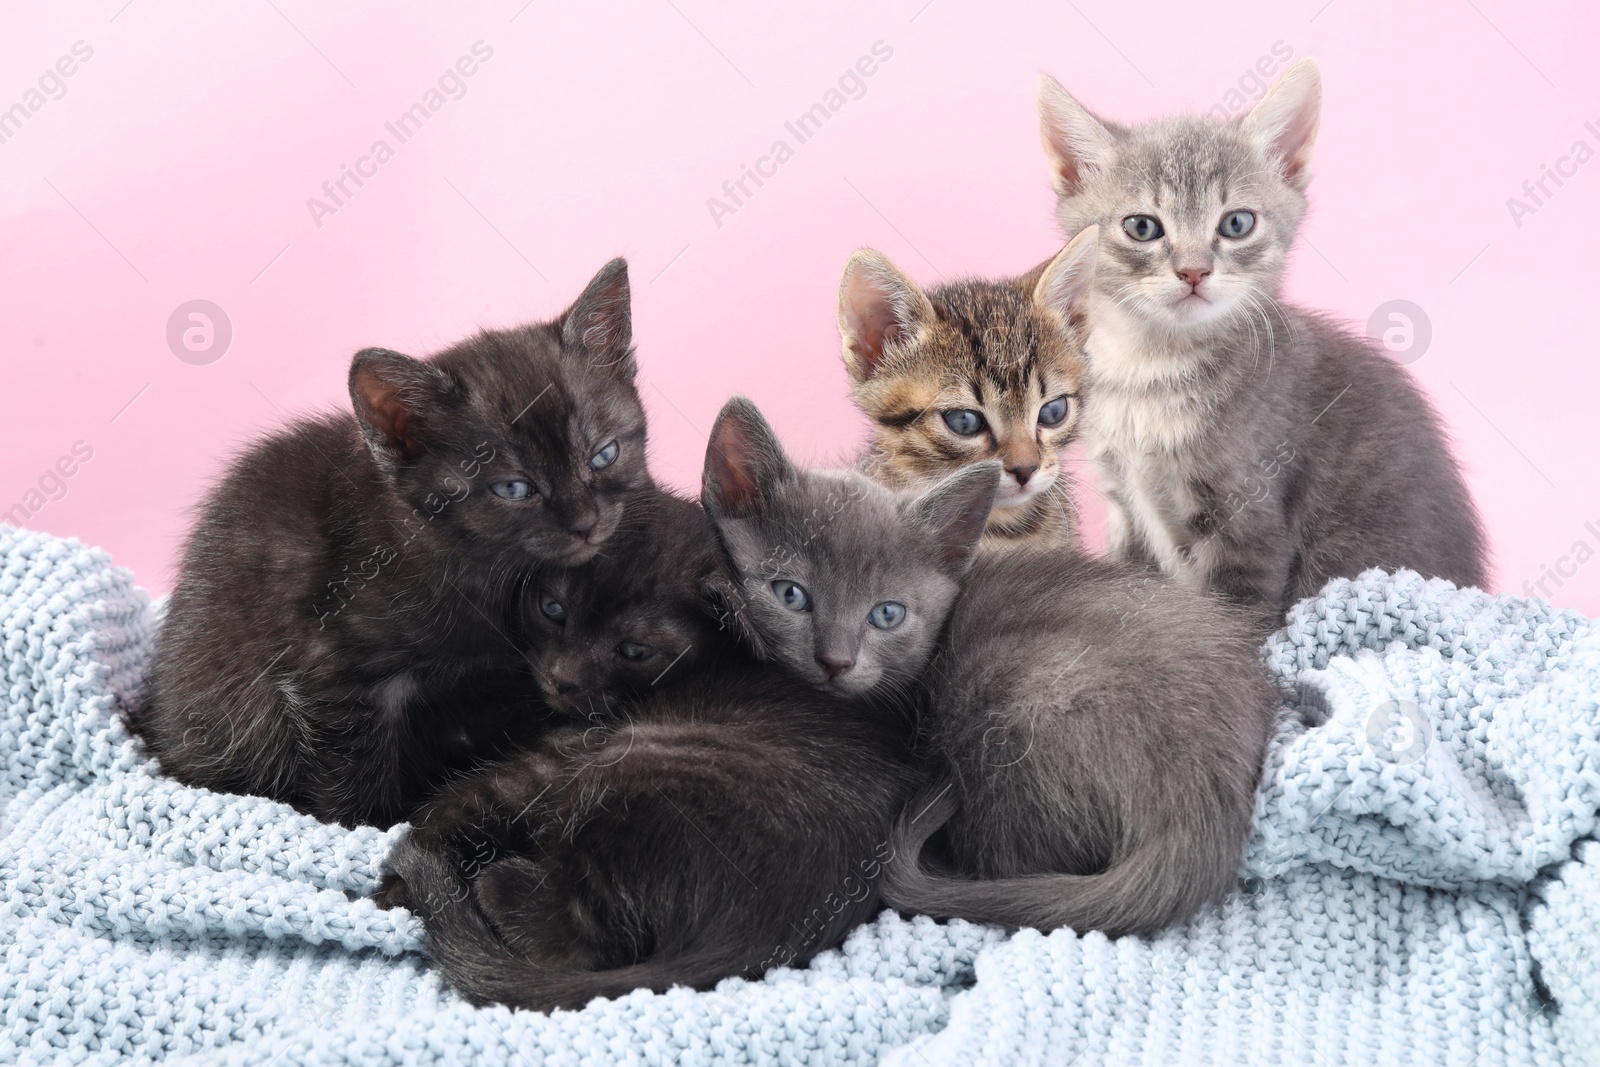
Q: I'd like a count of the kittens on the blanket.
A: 5